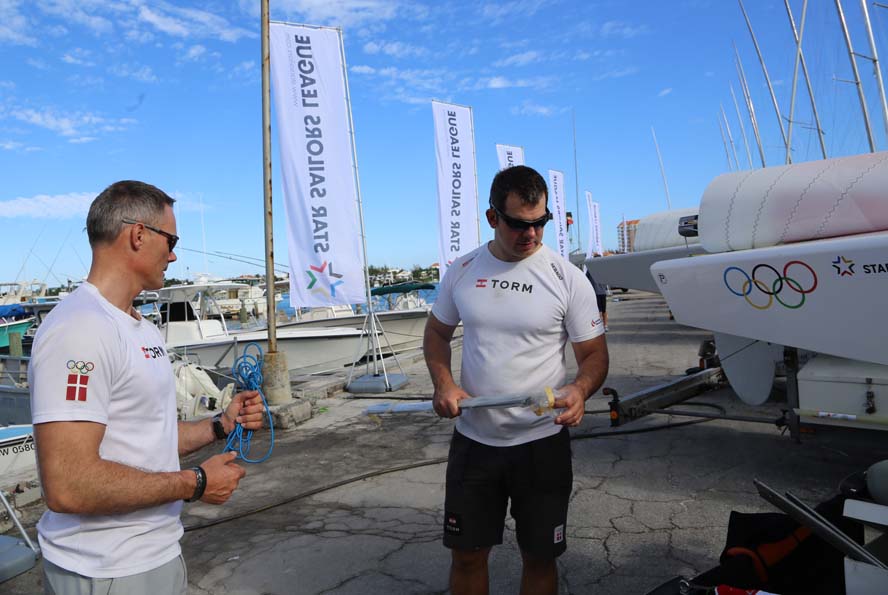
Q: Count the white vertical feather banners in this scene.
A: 6